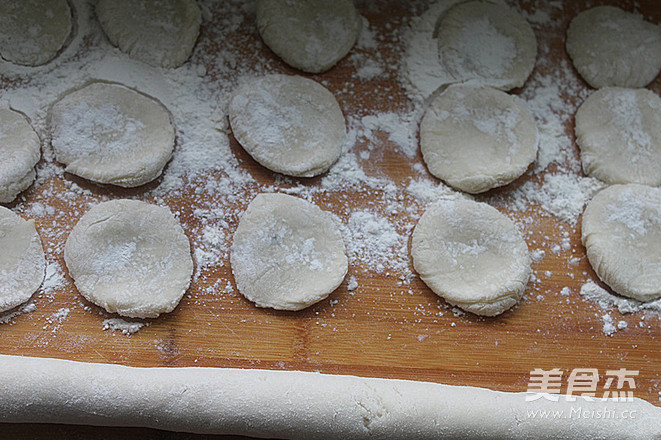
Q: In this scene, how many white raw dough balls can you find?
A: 15